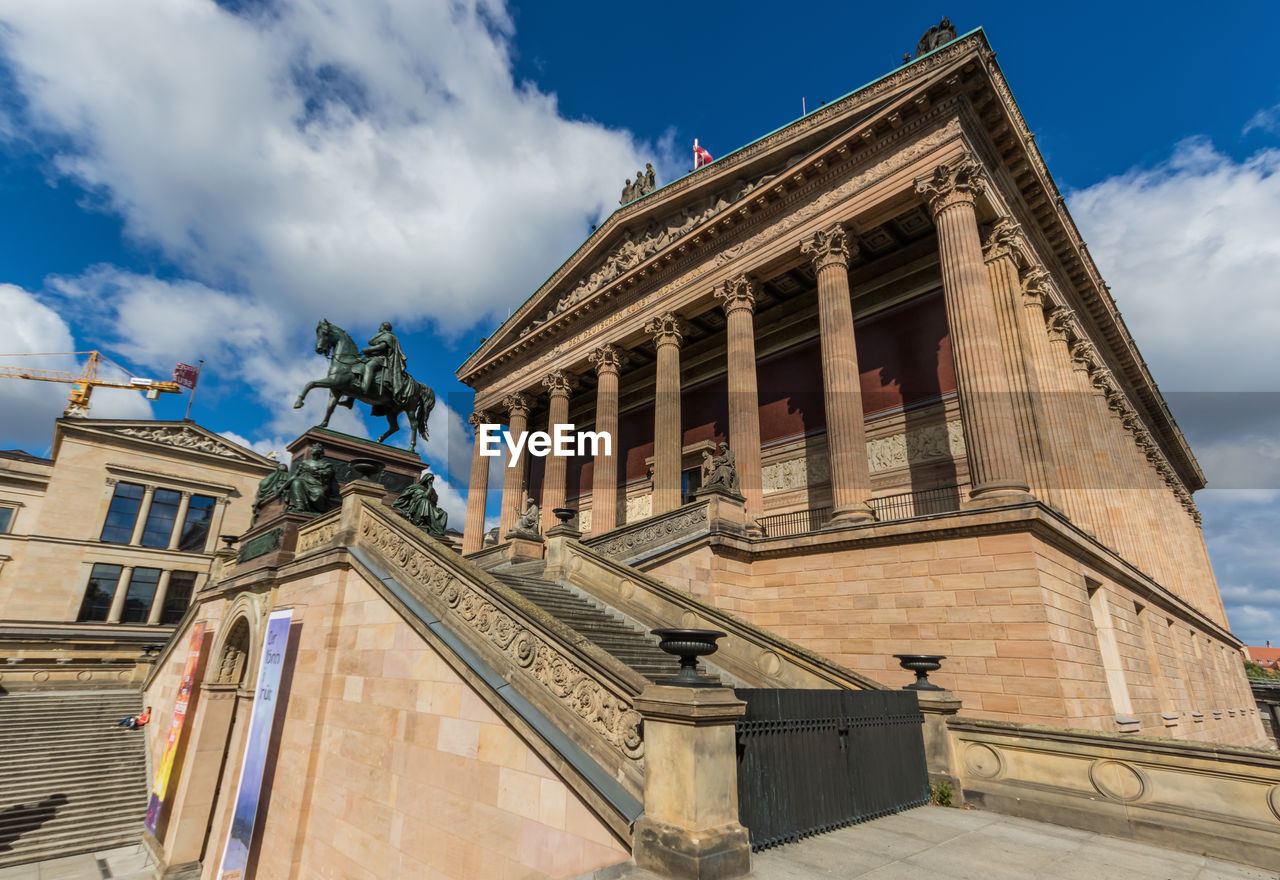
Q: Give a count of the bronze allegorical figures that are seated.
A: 3